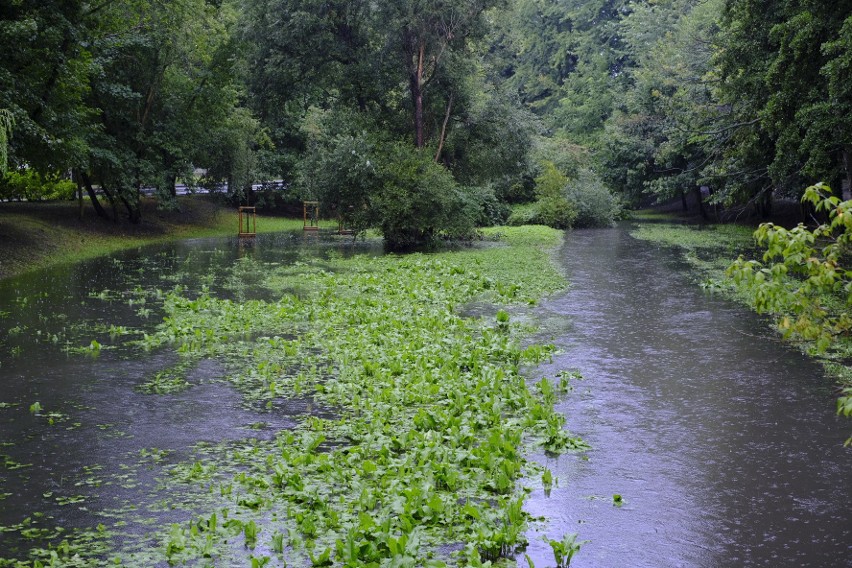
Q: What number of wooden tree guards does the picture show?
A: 3